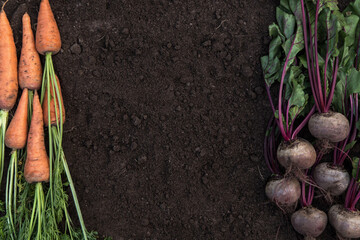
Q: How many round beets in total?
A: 6